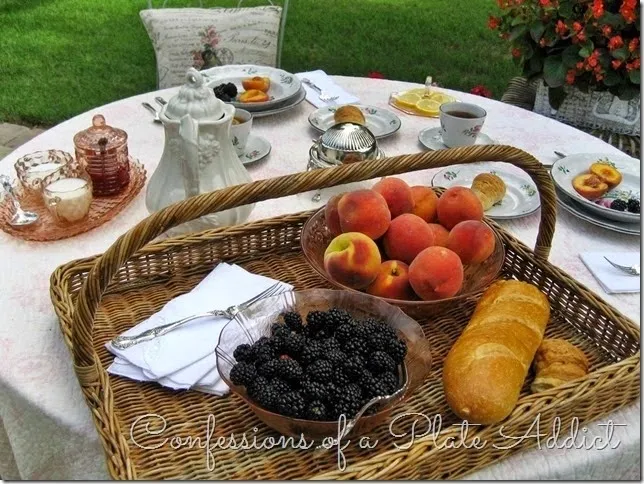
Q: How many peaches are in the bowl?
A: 11